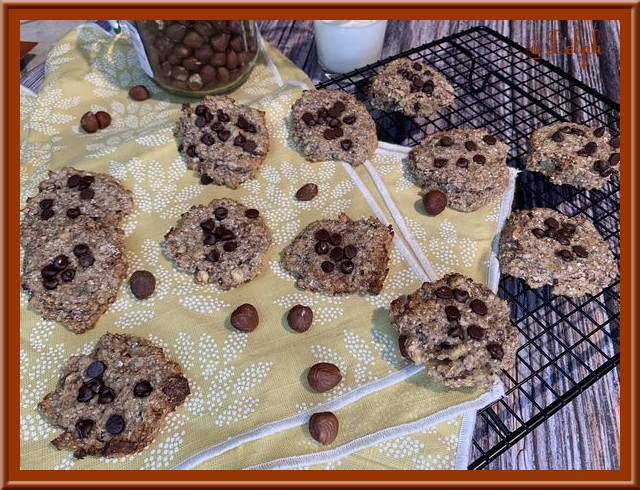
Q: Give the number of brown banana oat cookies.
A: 12